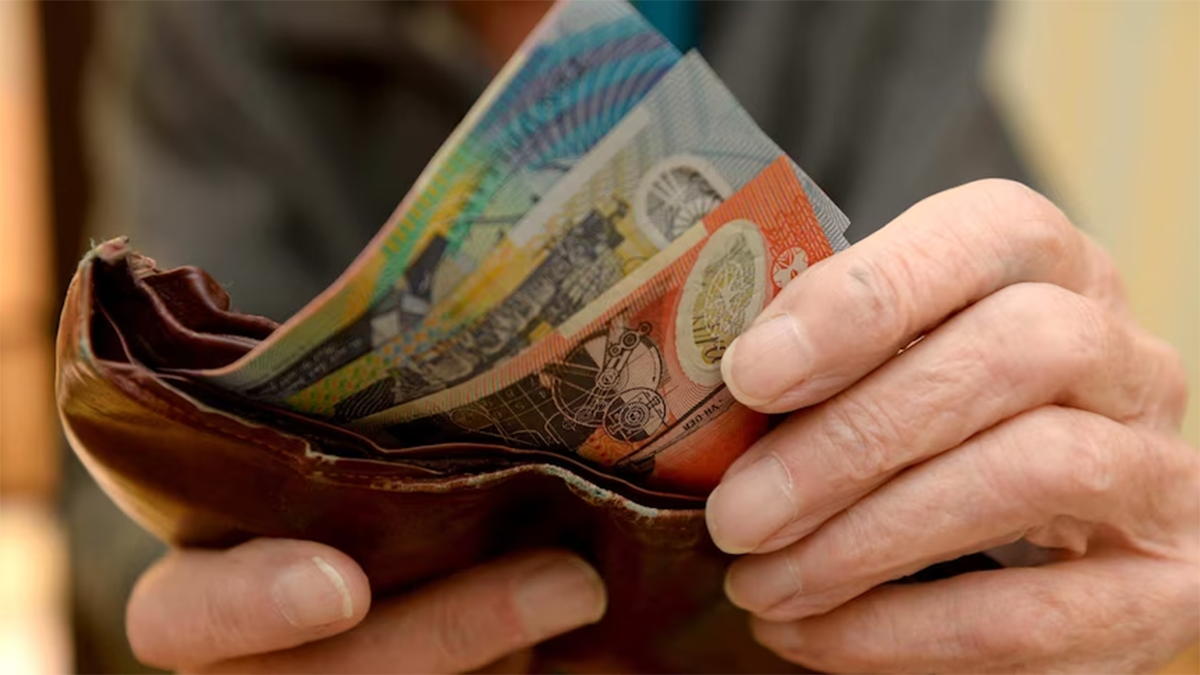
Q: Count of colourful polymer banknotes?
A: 3